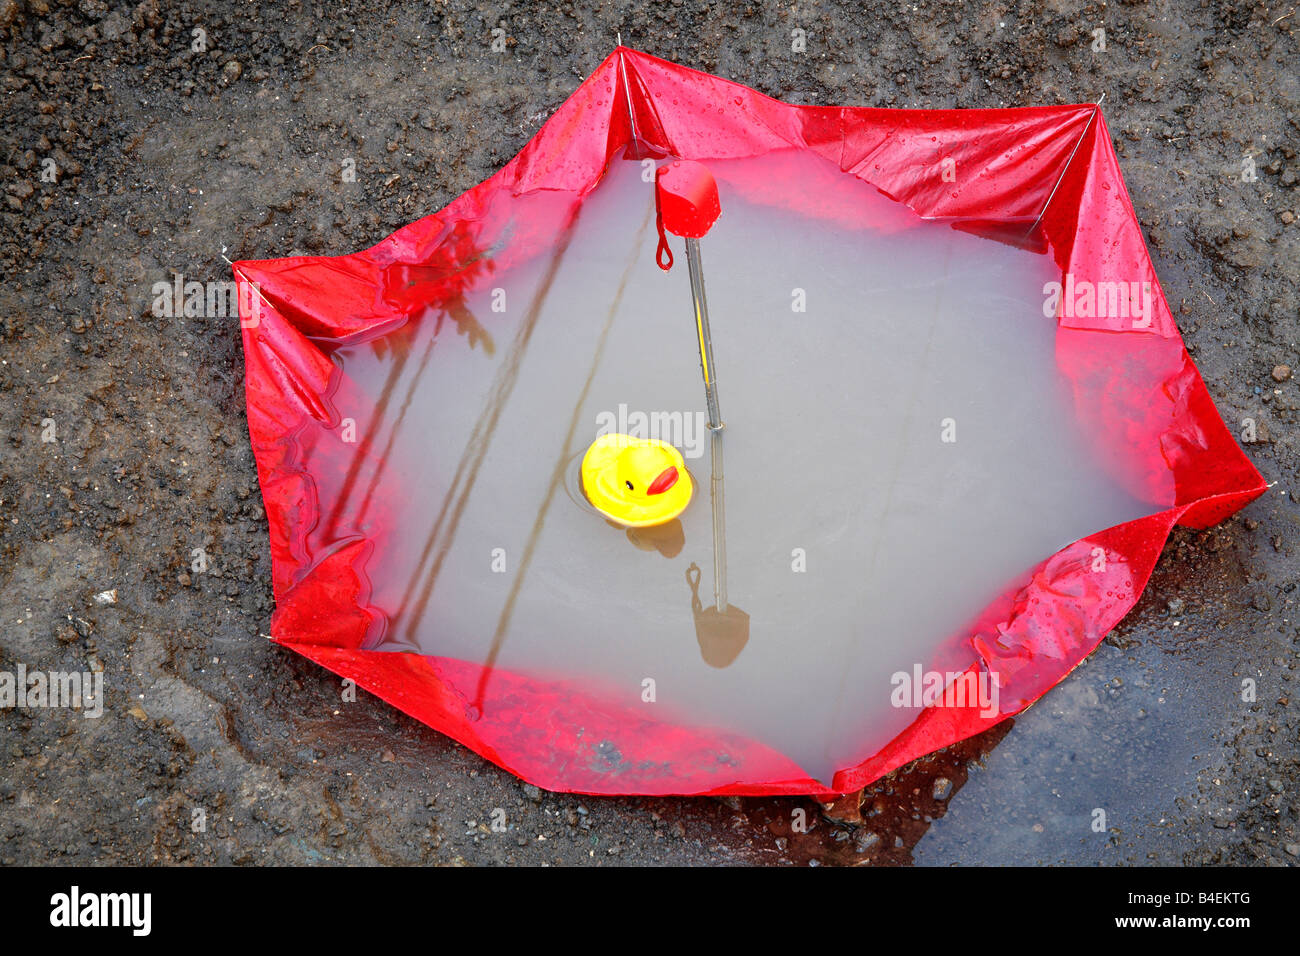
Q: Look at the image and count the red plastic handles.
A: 1